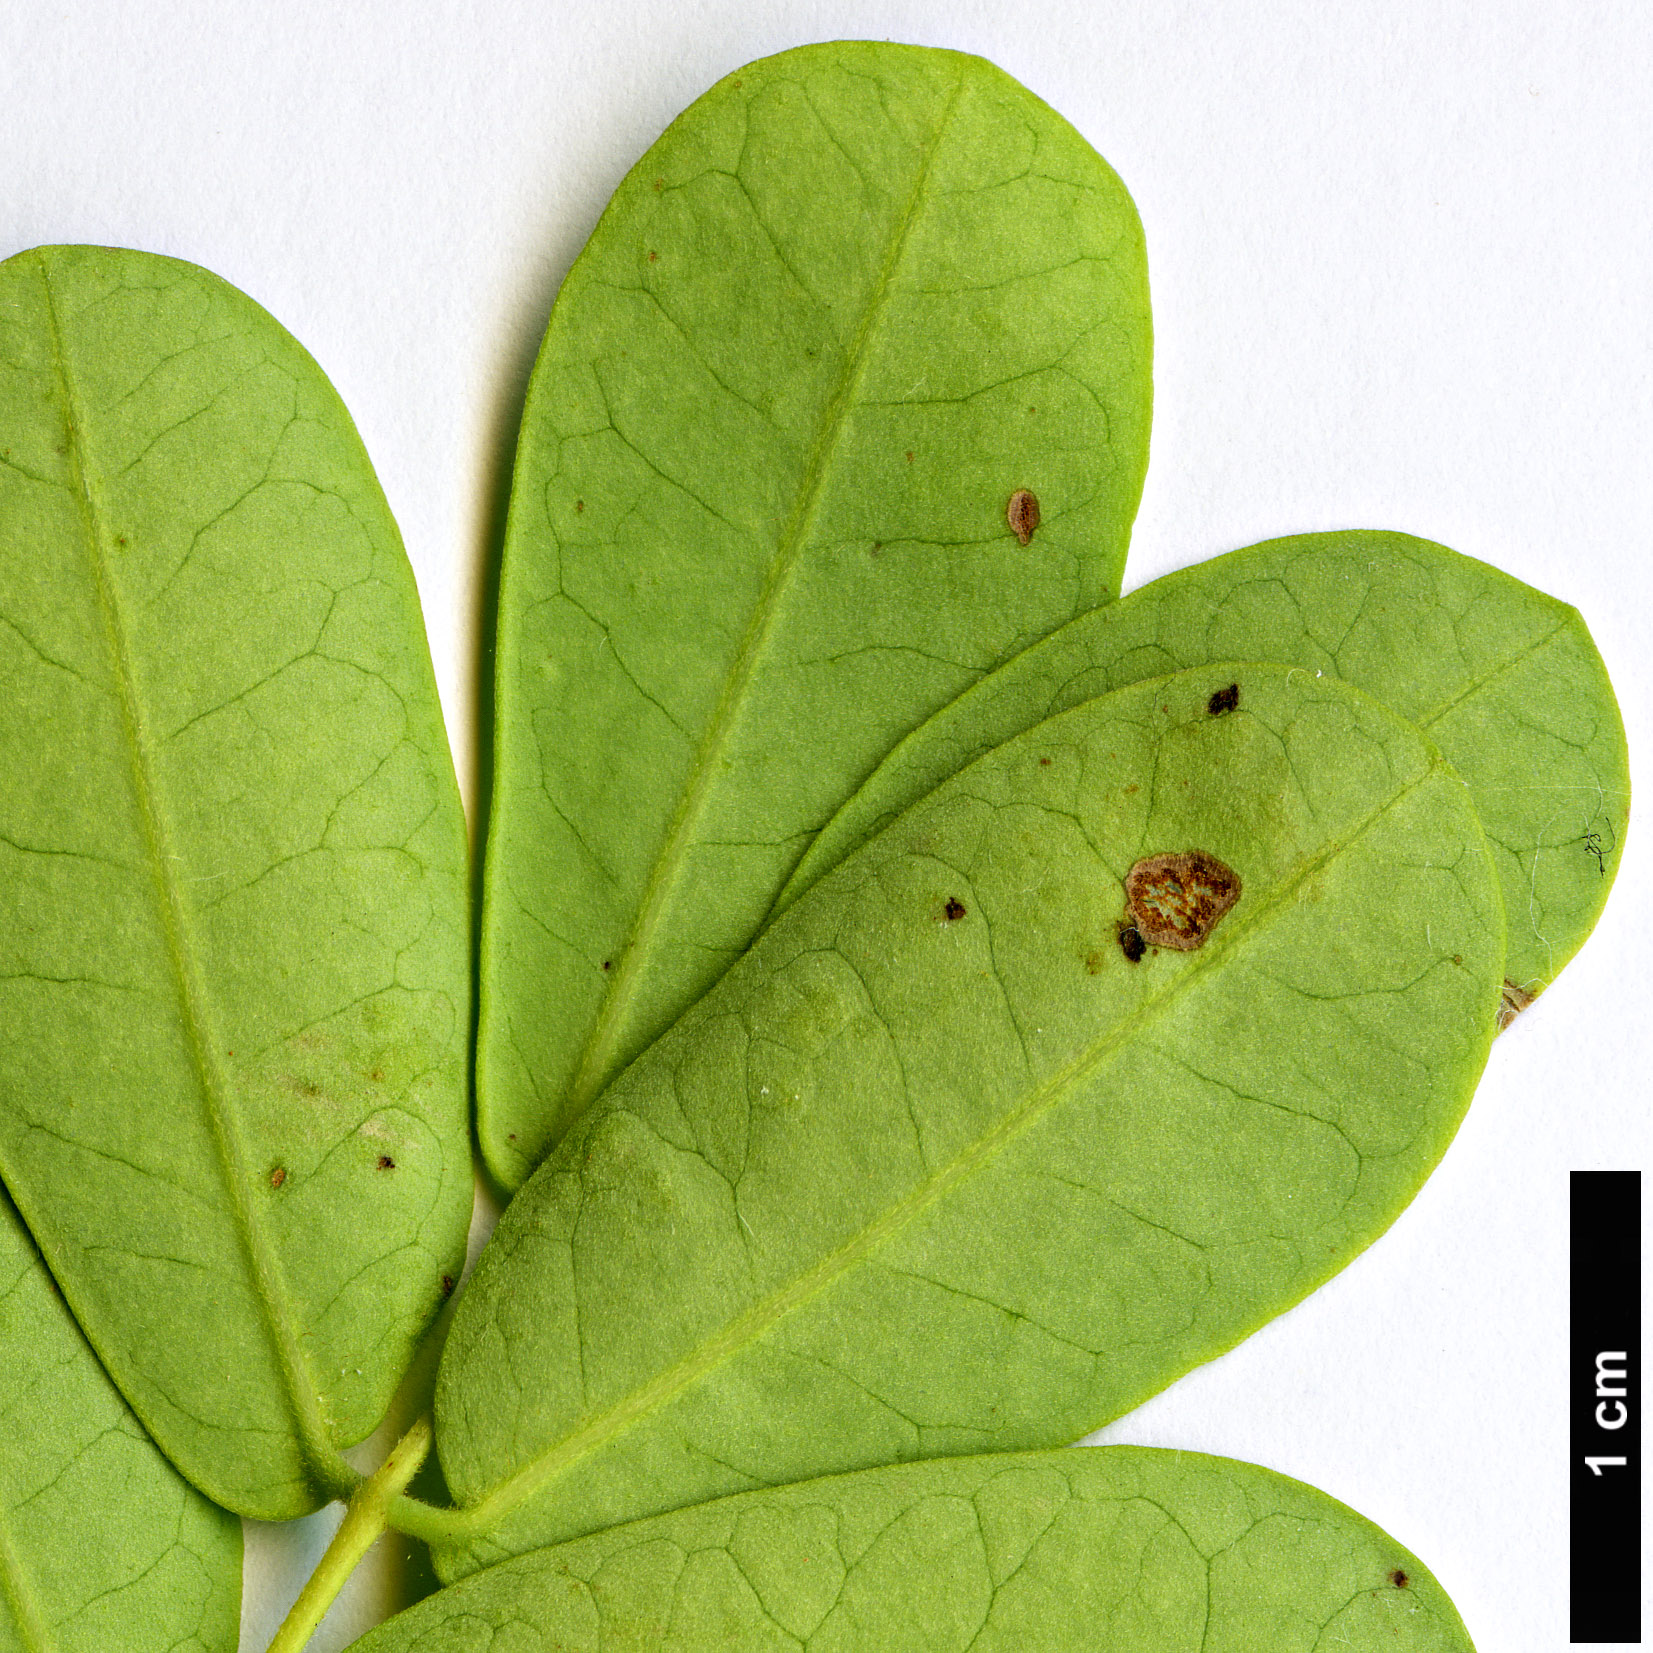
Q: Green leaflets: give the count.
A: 6